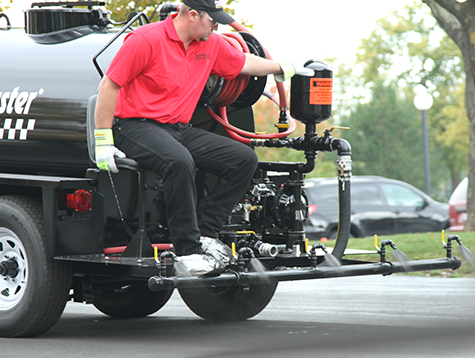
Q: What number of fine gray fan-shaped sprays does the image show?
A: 5